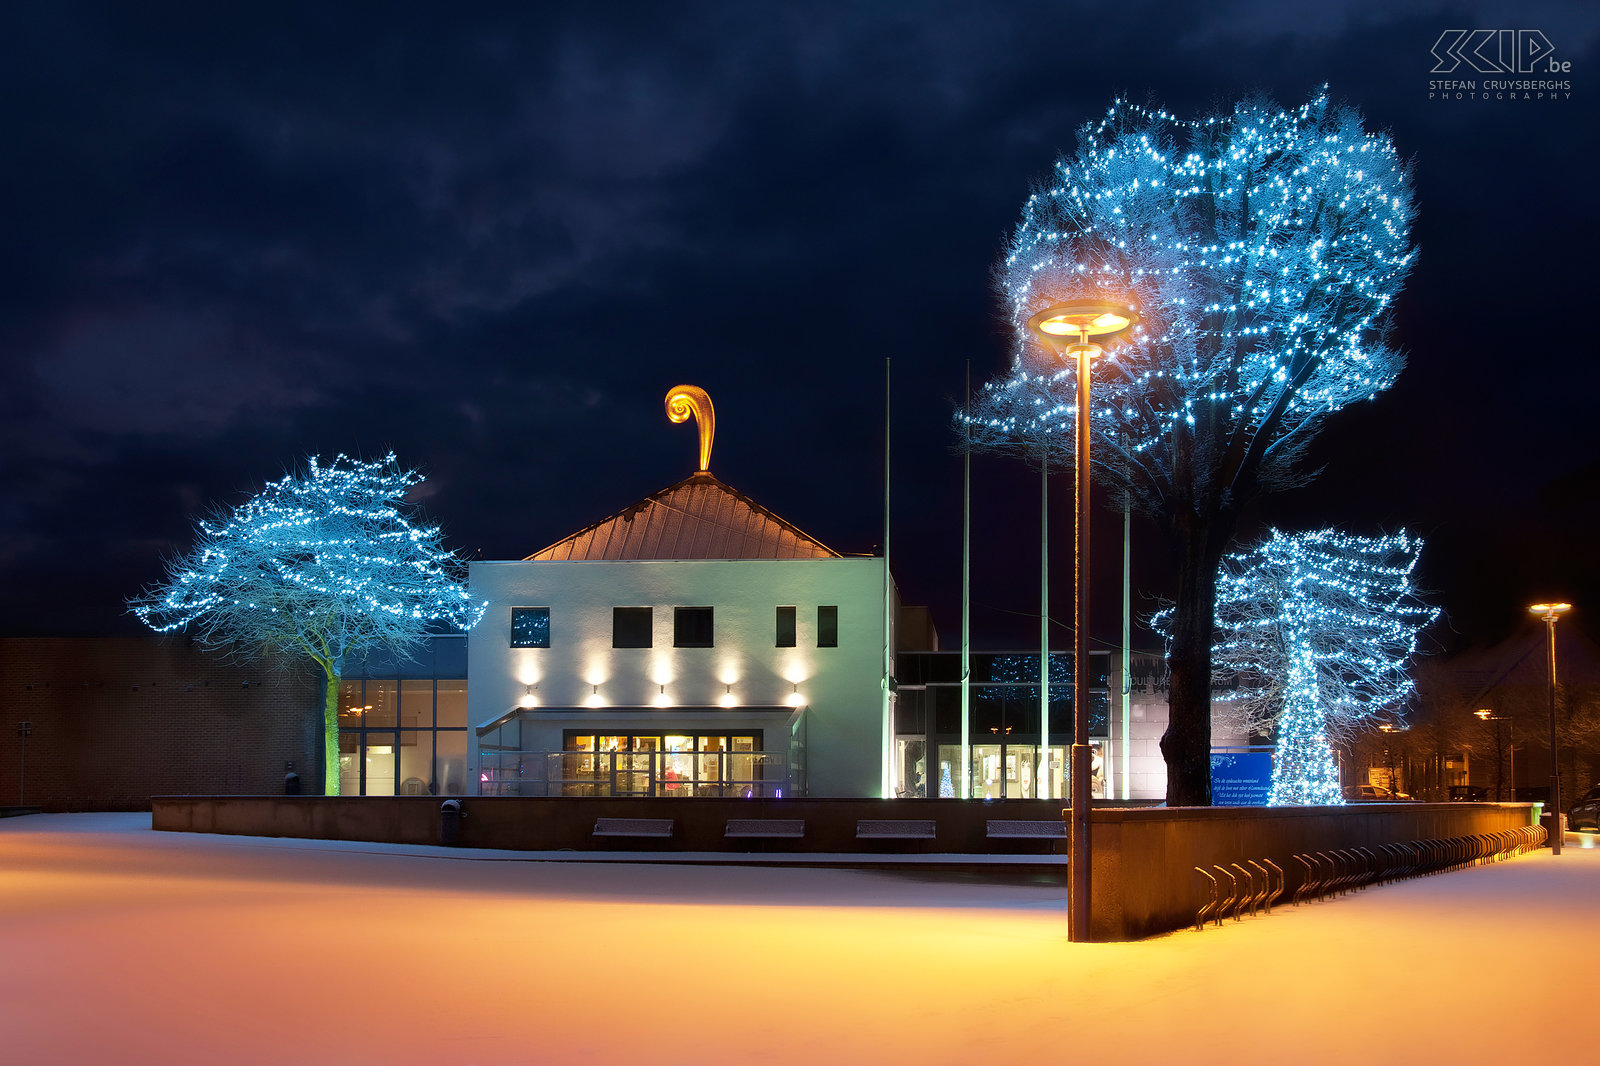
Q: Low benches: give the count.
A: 4